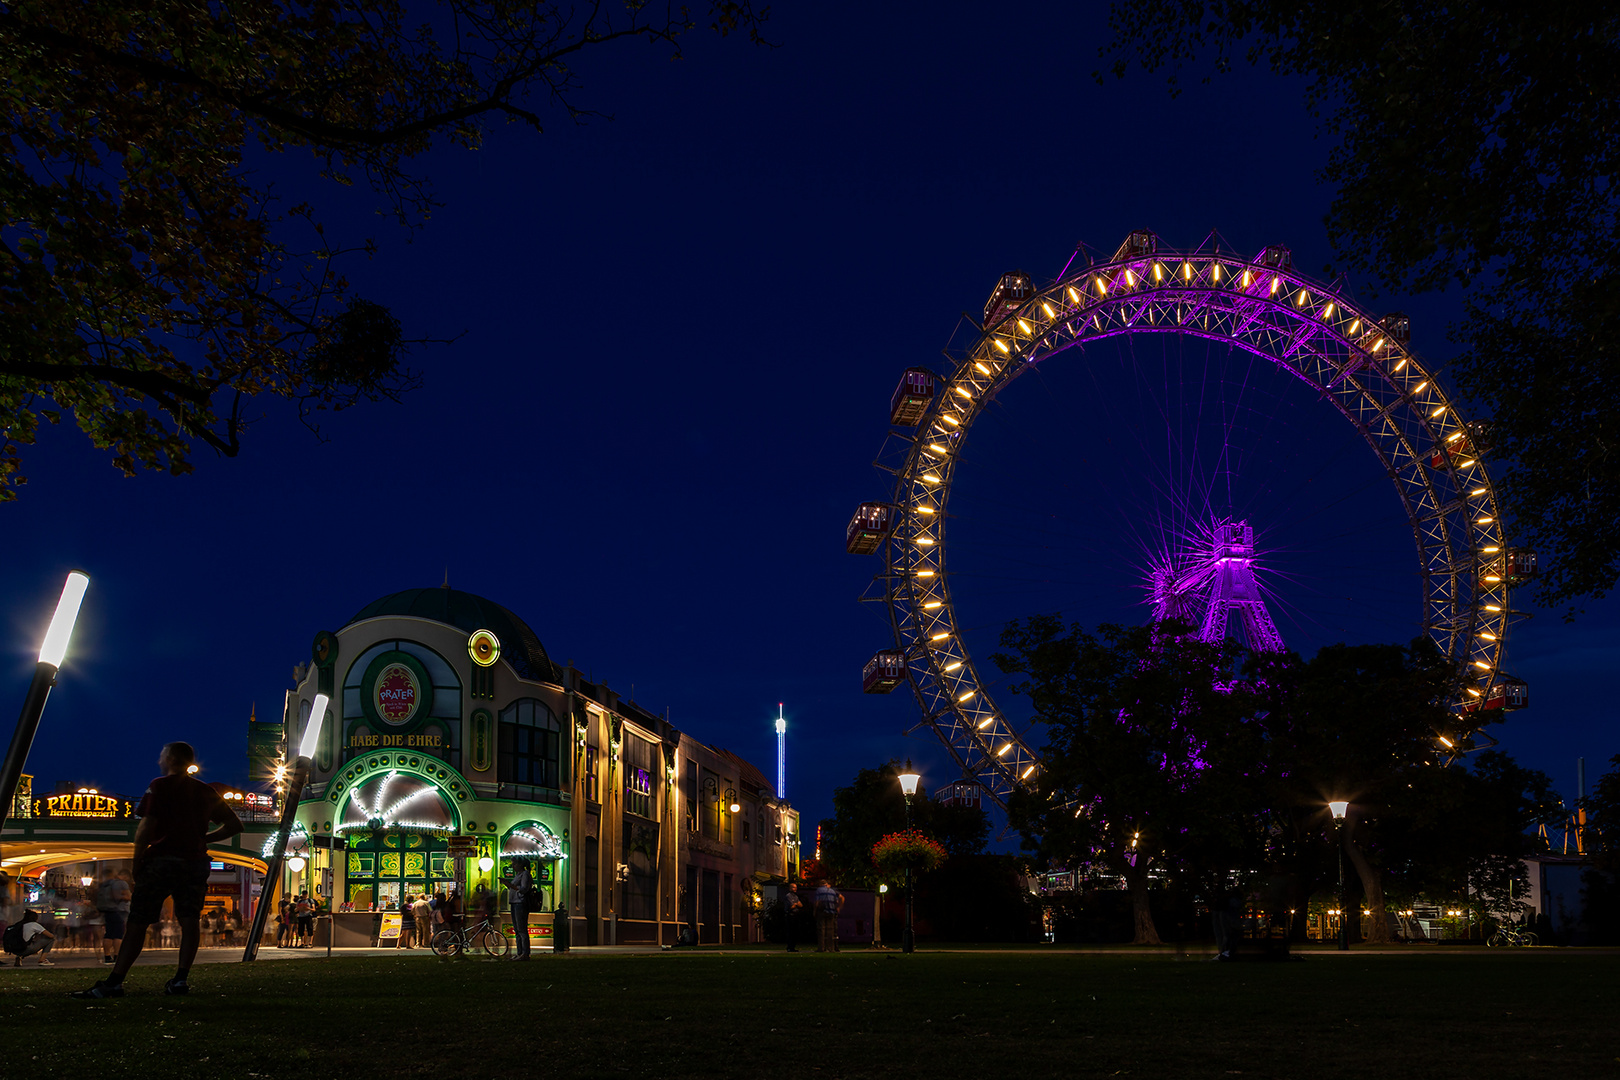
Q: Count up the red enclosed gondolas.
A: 11